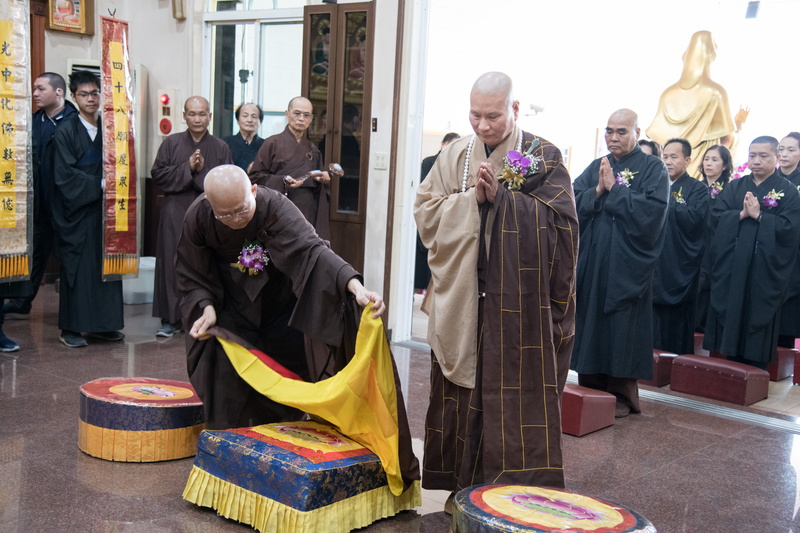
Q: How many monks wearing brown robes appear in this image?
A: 4